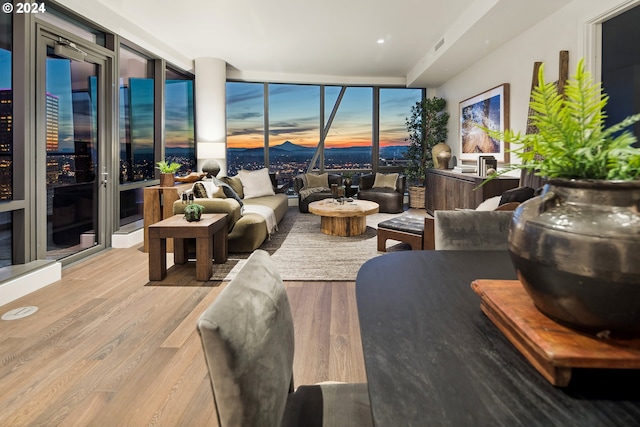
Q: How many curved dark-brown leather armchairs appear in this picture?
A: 2